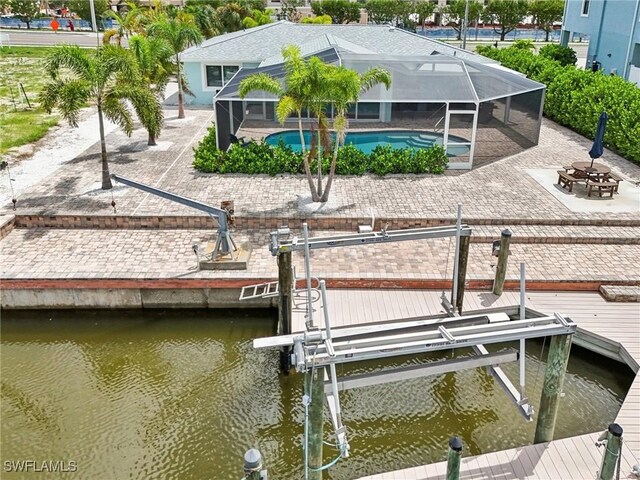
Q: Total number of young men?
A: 0